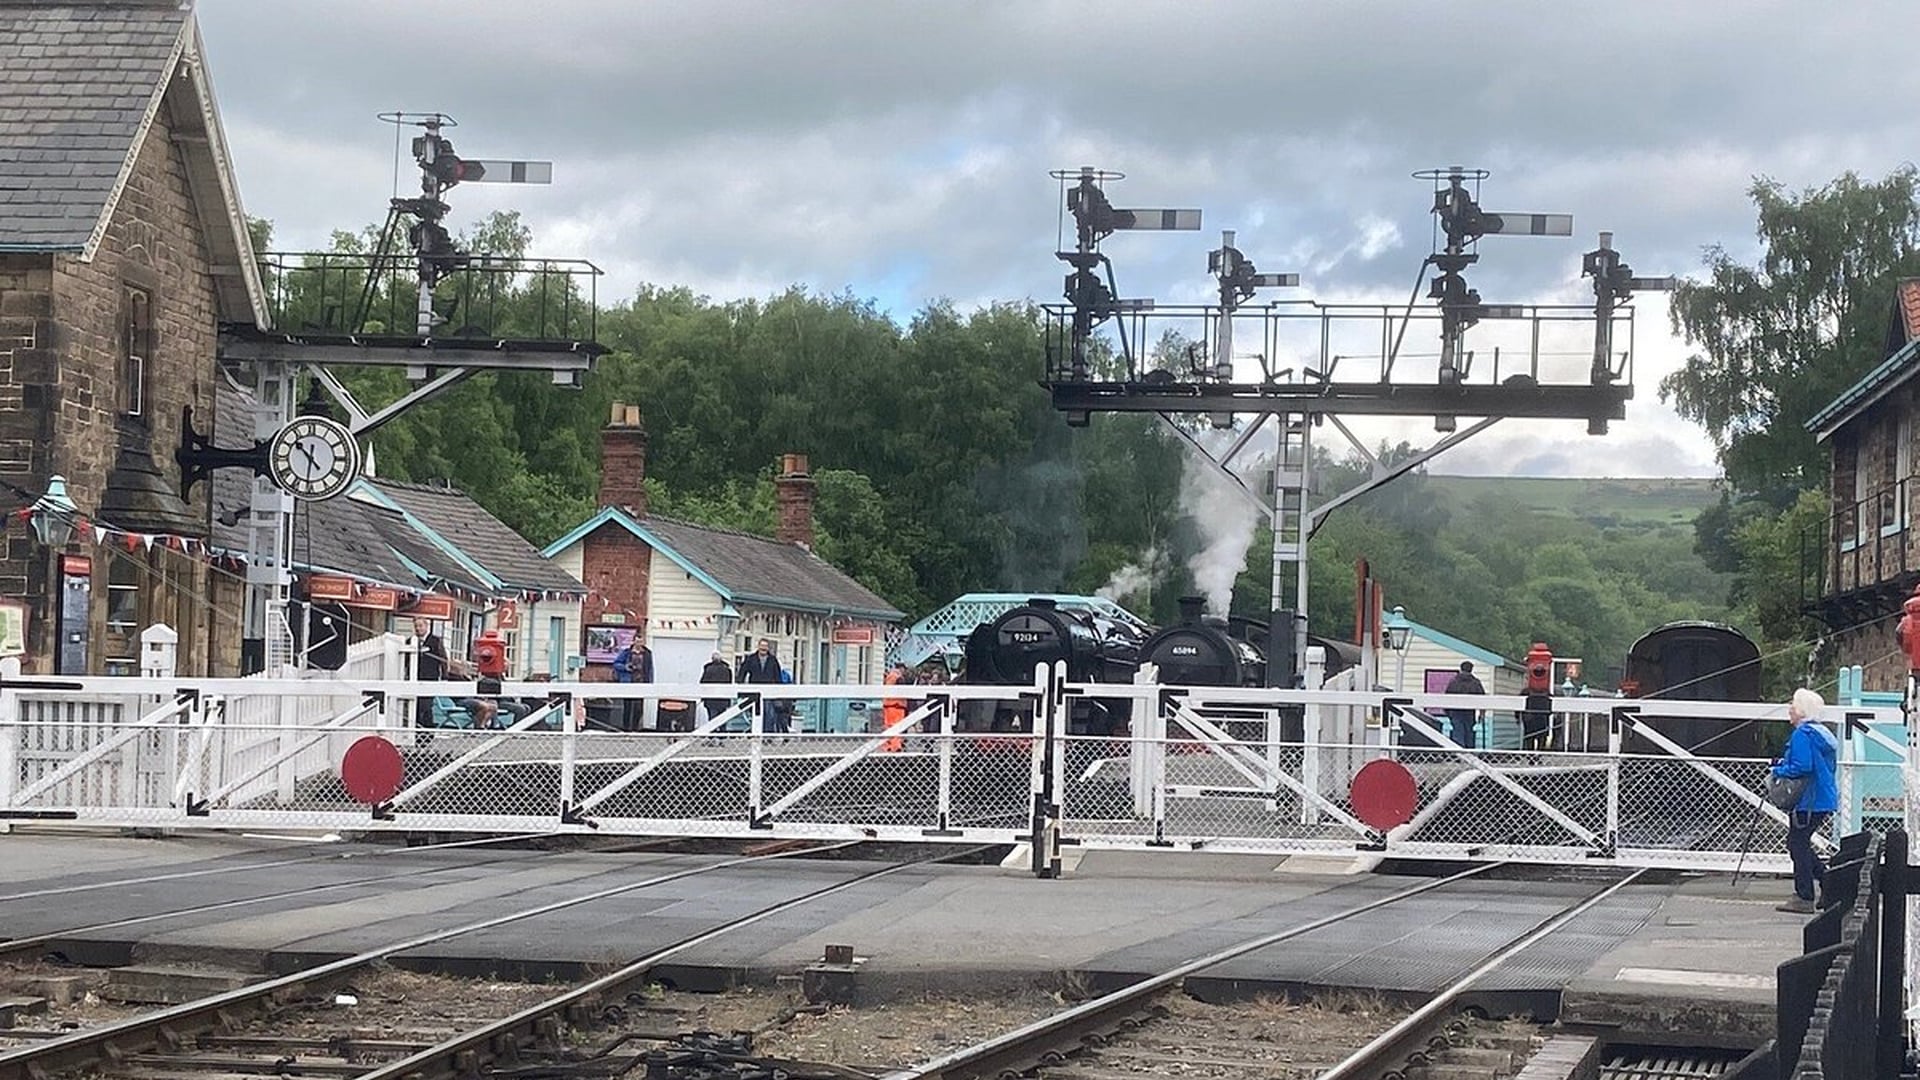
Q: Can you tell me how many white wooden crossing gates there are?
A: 2